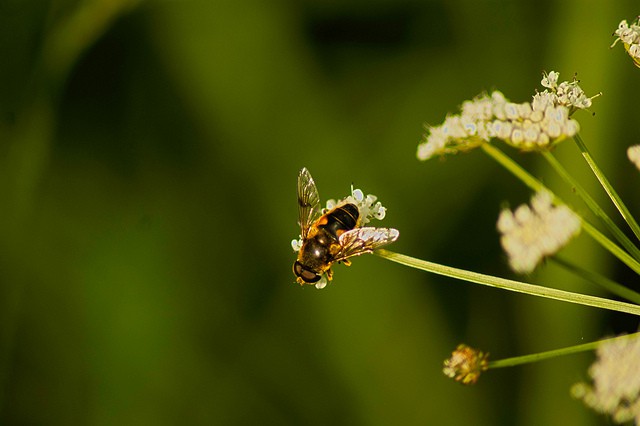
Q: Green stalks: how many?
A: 6